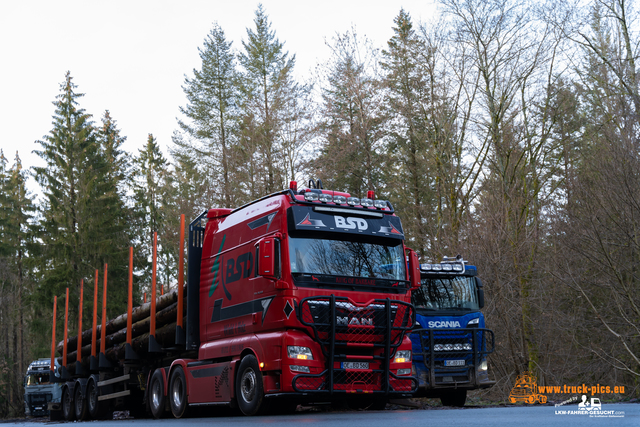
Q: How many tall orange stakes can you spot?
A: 8